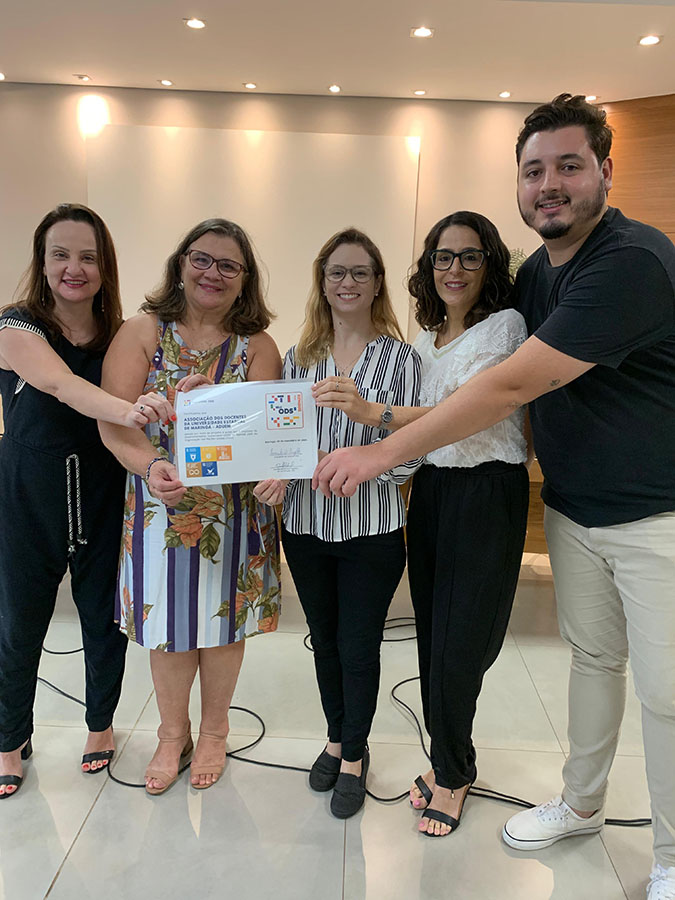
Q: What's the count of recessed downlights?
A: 11